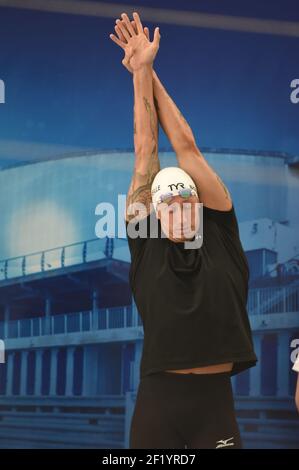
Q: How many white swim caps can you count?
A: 1